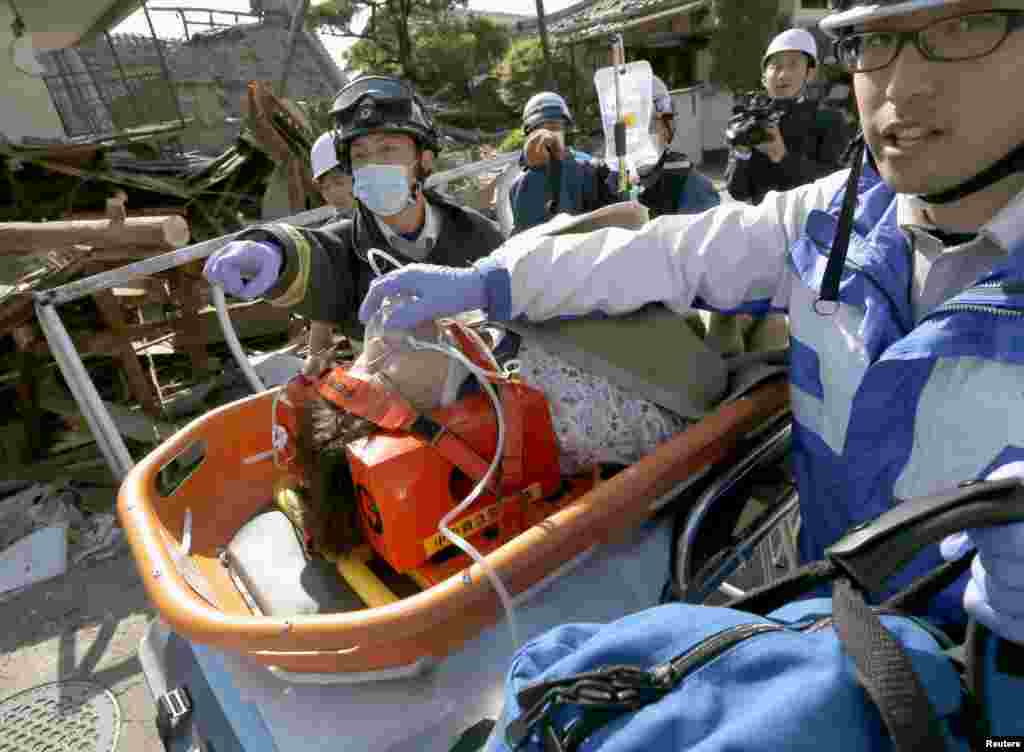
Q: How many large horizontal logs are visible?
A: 1